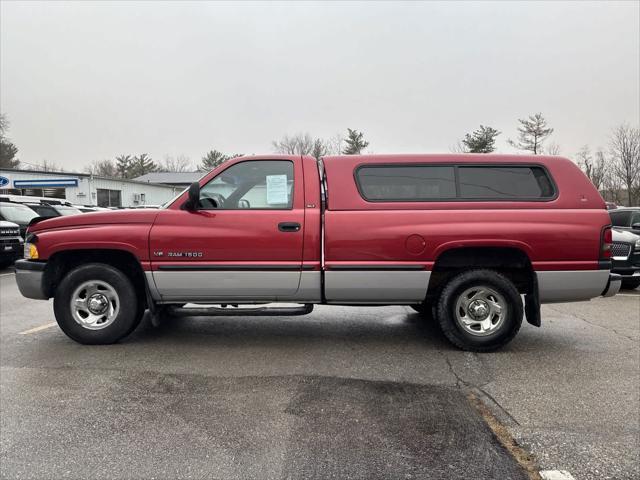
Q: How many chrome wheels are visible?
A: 2